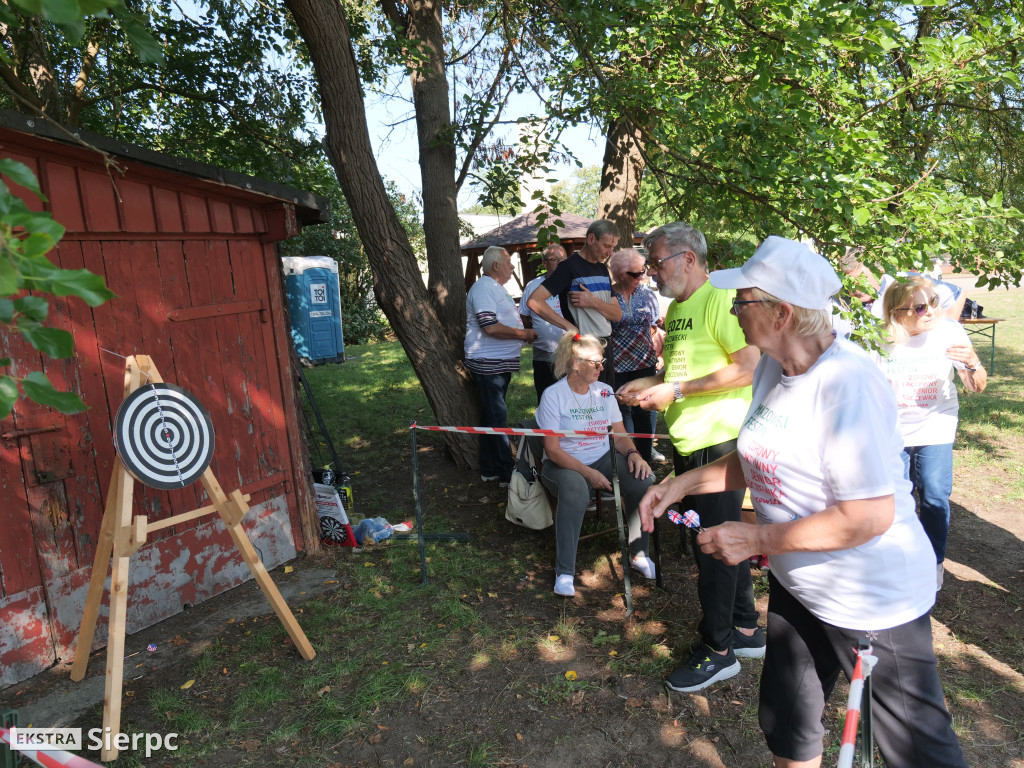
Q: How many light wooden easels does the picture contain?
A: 1